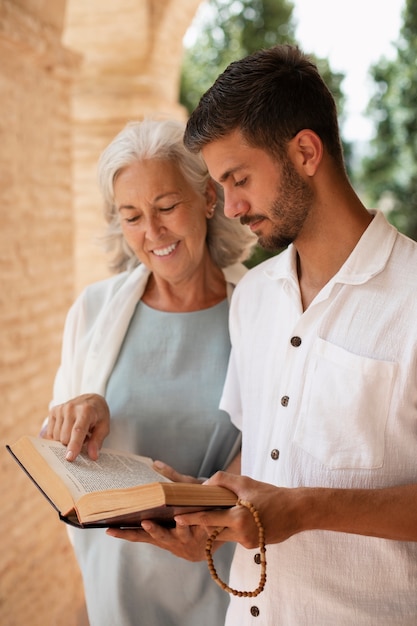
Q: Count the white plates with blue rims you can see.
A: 0